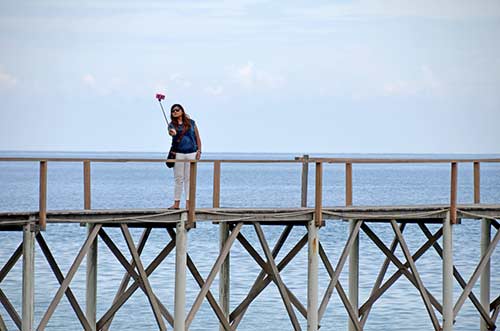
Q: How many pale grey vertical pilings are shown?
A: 8